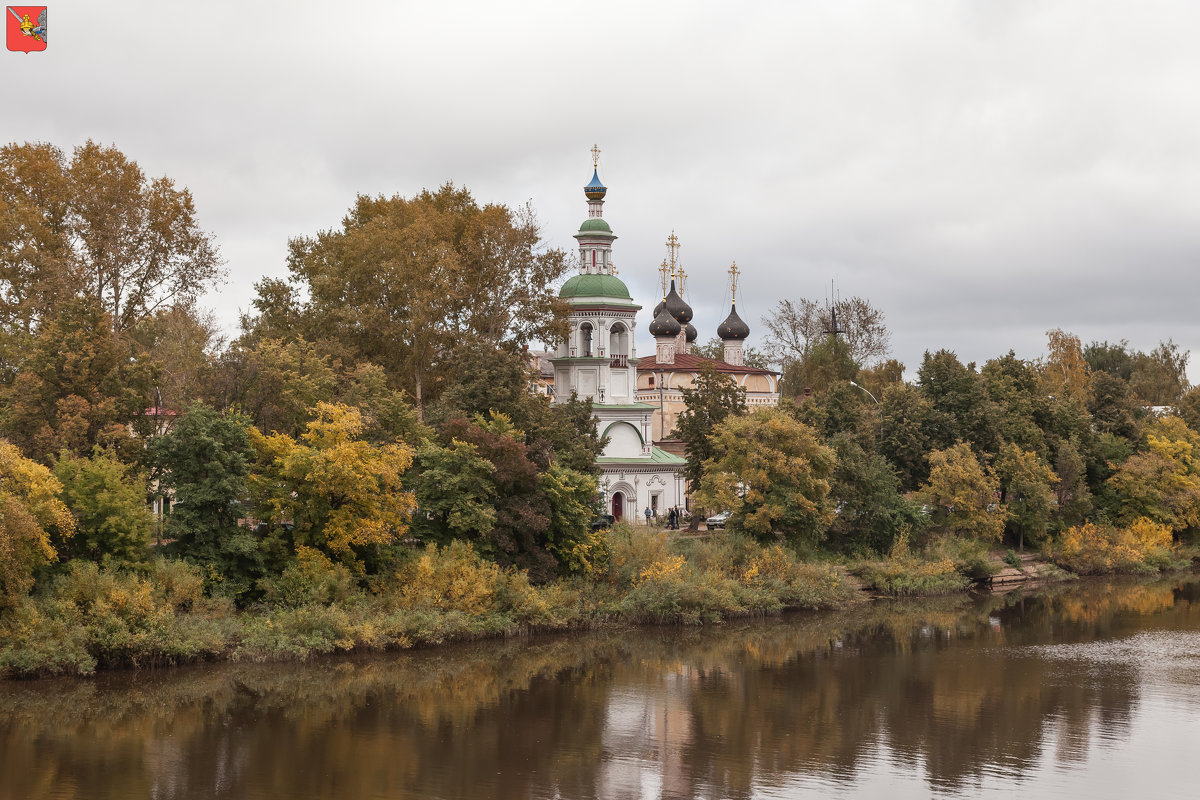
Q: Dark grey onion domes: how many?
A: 4